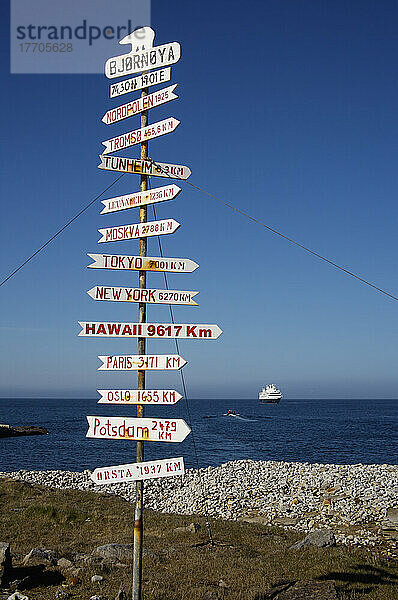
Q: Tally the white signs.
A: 14